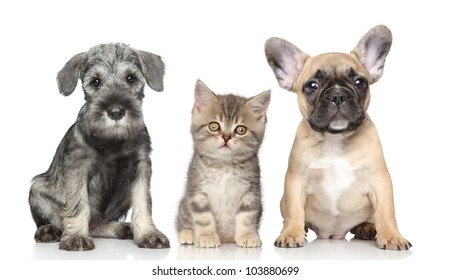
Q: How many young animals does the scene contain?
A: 3